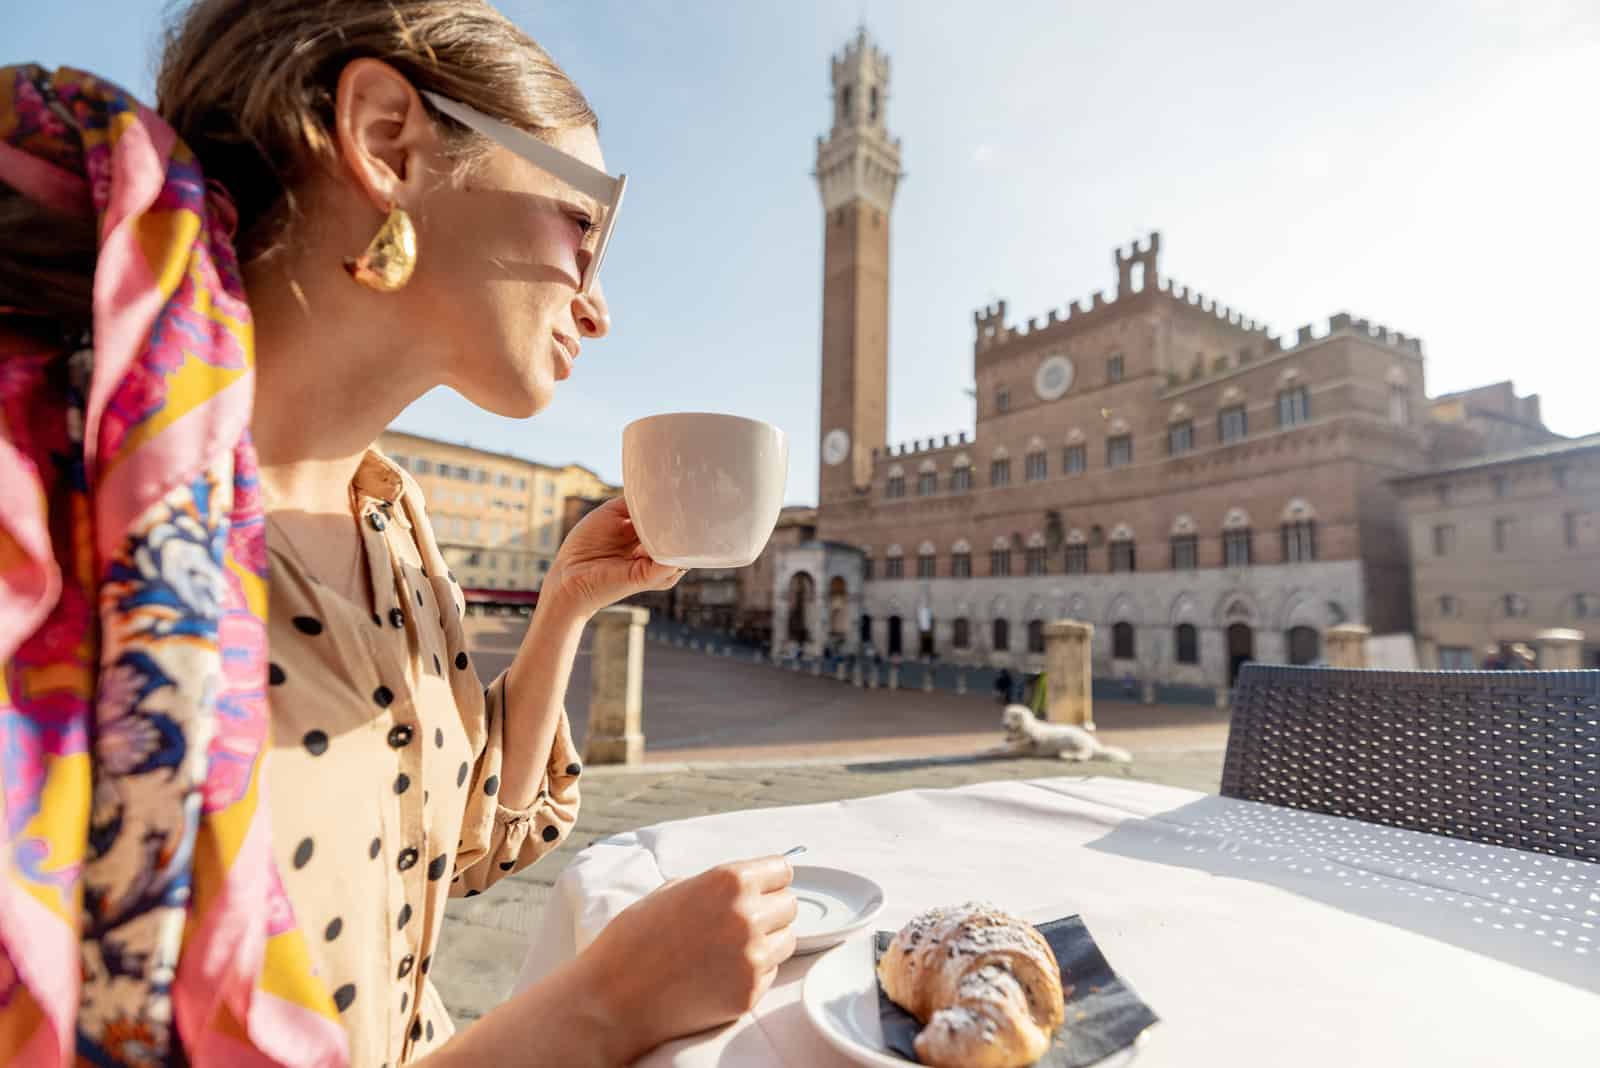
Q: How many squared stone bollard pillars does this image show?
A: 4